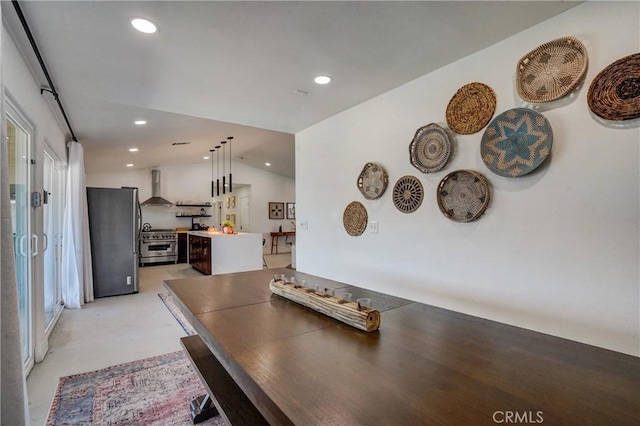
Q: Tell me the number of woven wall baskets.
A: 9